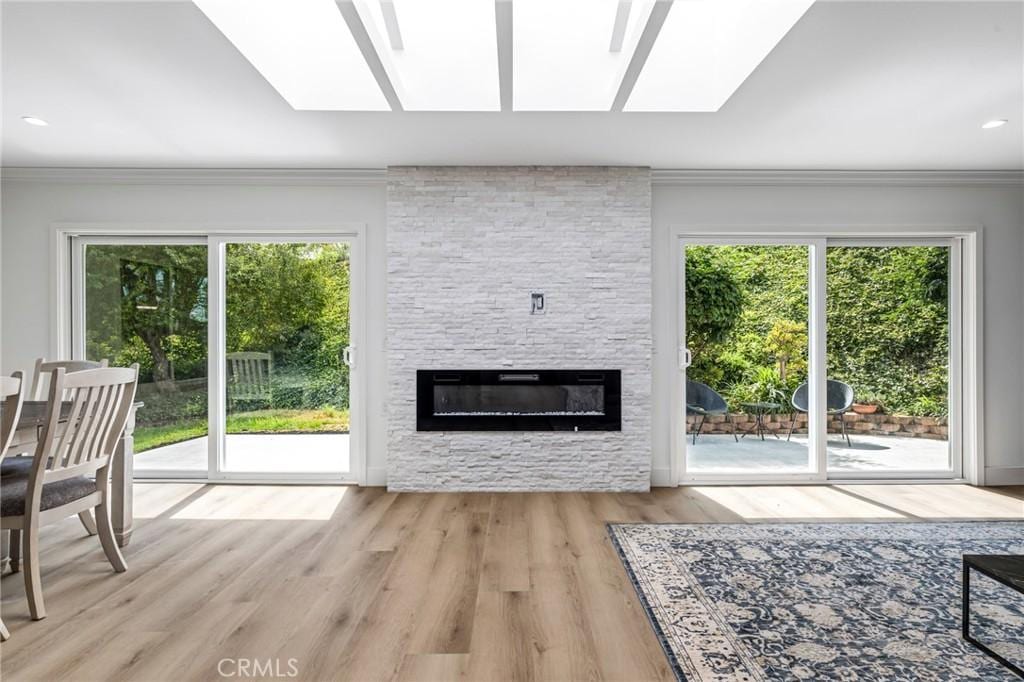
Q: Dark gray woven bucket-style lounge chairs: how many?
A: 2